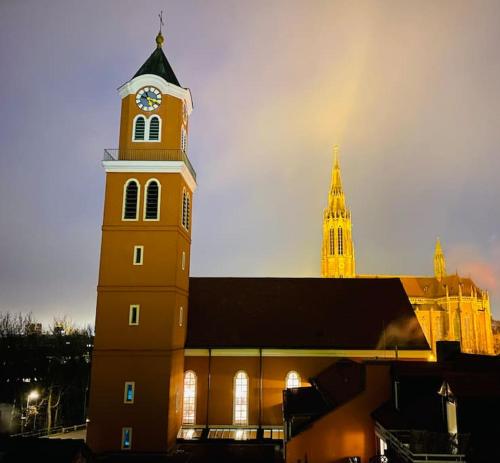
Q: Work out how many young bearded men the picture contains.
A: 0